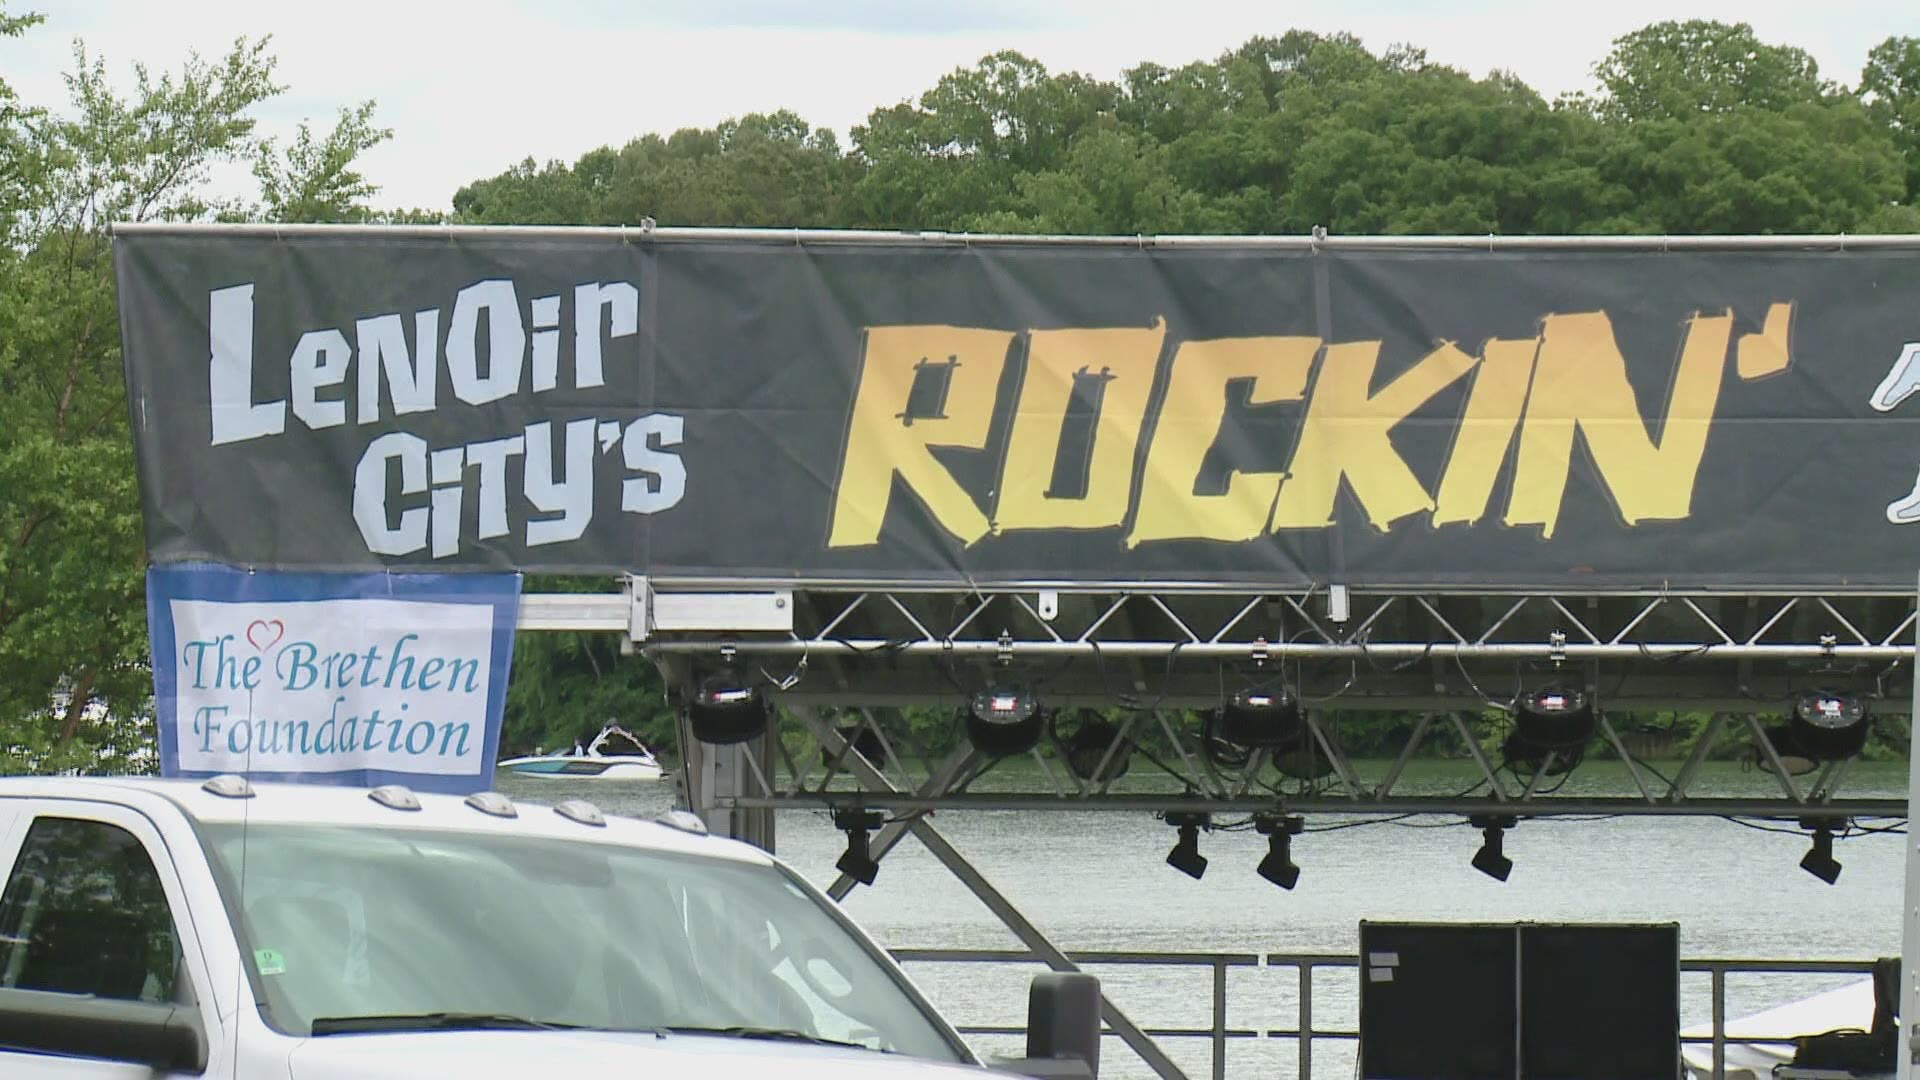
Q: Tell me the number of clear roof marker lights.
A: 5